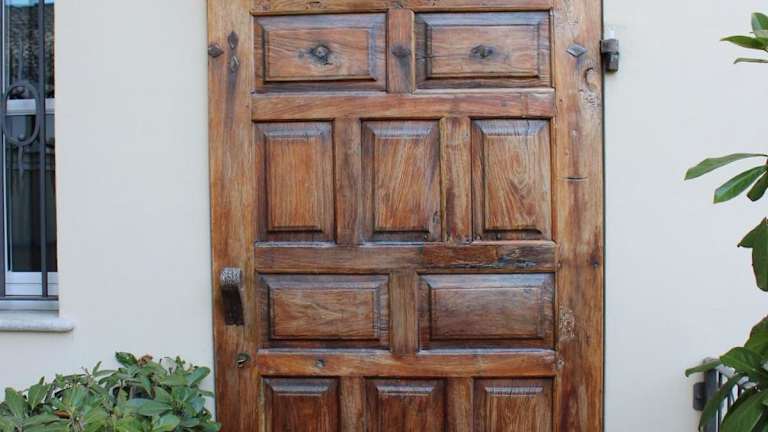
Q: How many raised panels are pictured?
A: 10